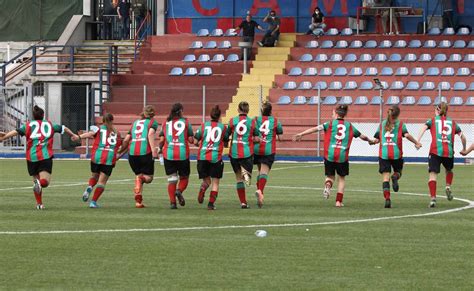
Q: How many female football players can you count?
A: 10